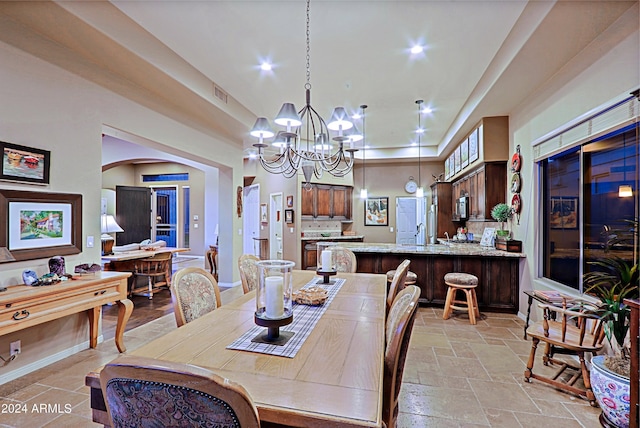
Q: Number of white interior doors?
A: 3